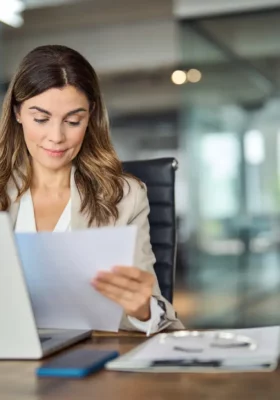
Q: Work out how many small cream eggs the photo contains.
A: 0